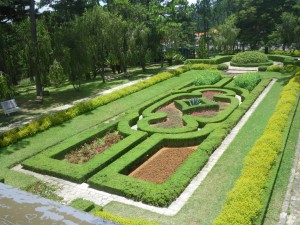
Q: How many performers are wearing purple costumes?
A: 0